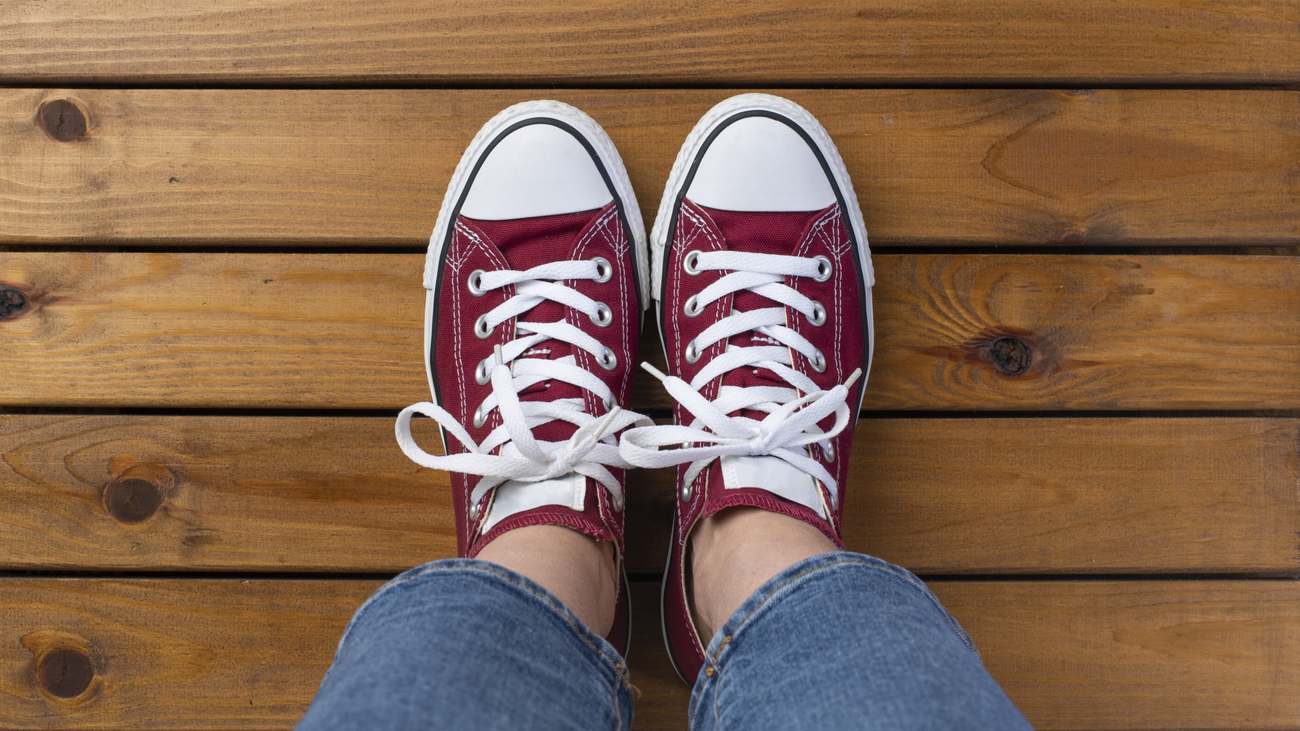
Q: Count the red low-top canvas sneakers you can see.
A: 2